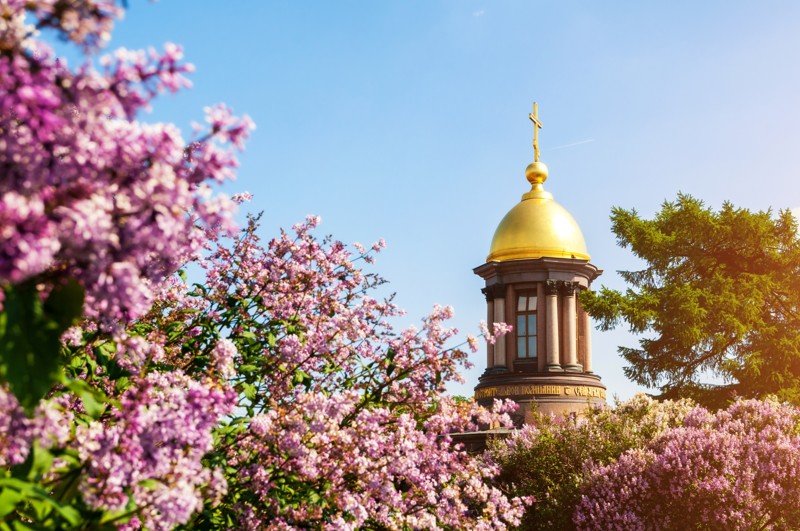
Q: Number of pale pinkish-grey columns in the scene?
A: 5